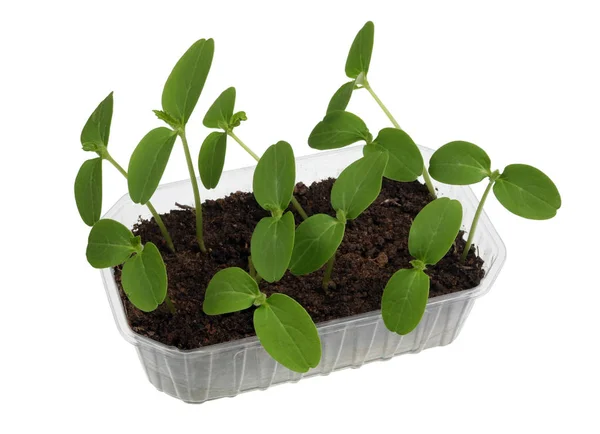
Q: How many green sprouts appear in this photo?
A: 11